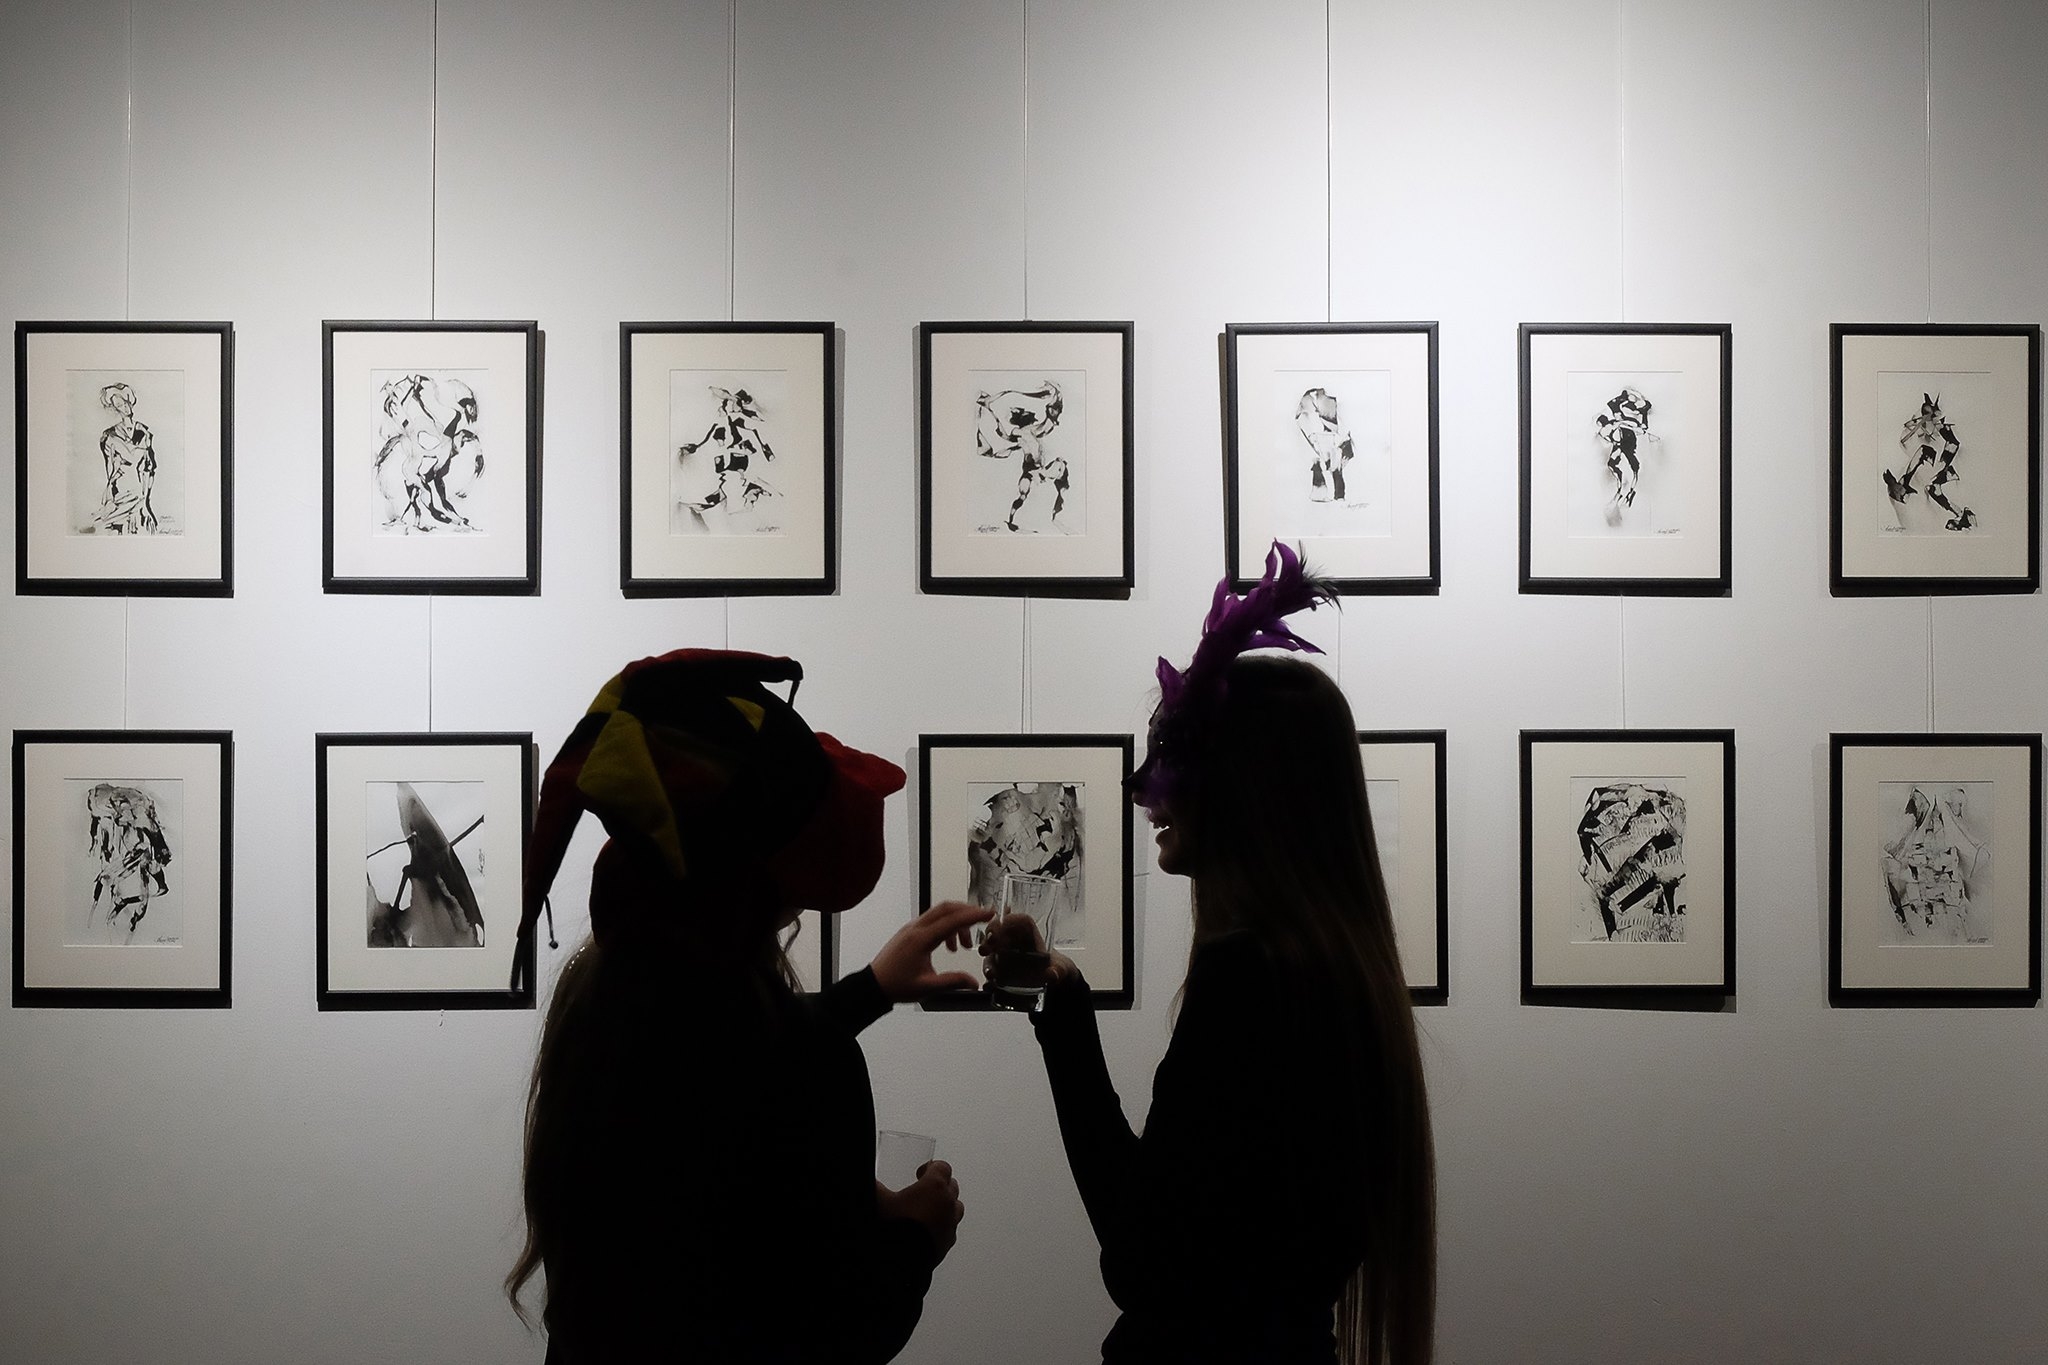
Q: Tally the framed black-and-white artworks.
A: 14